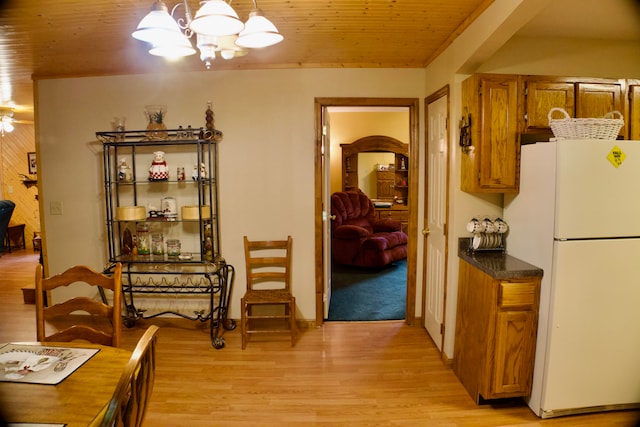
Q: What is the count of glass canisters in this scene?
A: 3